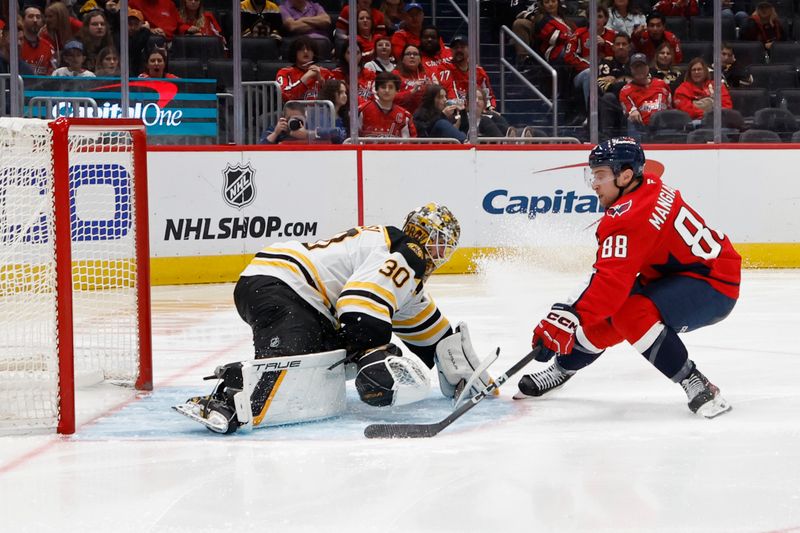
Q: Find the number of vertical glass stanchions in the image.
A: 7